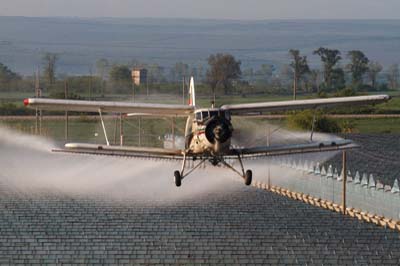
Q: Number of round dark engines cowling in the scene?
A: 1